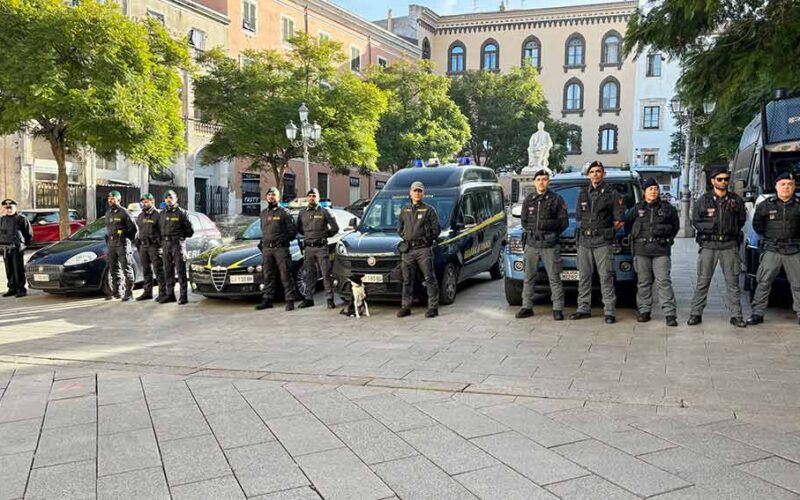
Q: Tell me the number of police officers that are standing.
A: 12